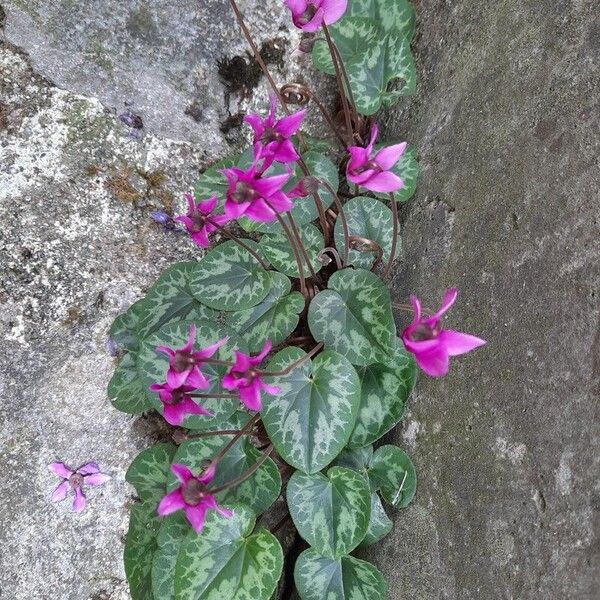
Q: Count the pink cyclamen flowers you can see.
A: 11